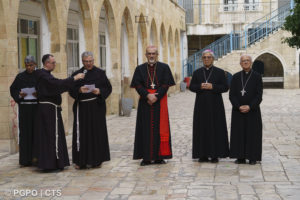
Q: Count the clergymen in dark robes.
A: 6